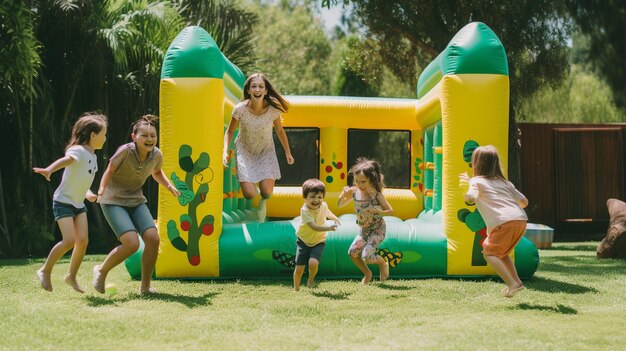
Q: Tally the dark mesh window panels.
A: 2